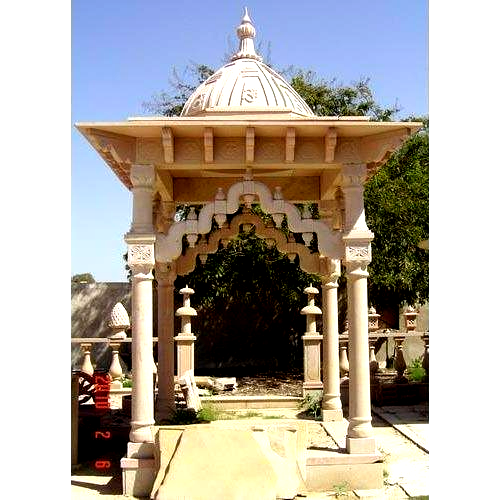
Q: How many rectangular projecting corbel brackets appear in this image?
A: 5